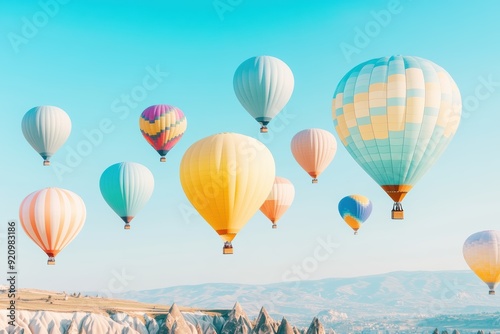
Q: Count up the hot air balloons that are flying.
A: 11